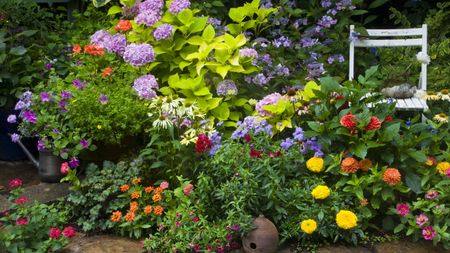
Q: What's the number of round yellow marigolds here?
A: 4